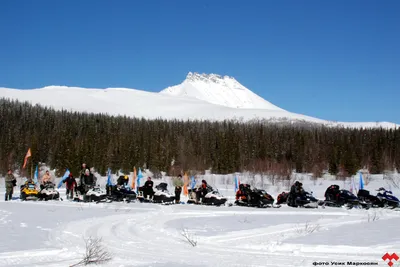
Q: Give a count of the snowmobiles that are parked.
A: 10